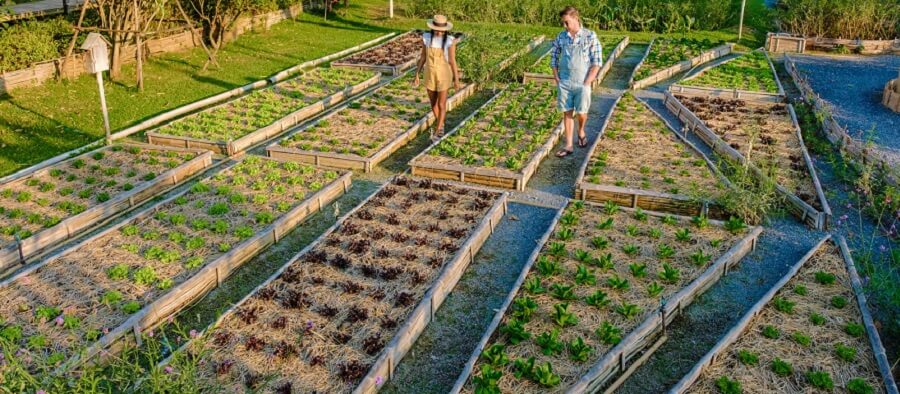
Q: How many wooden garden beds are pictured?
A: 15